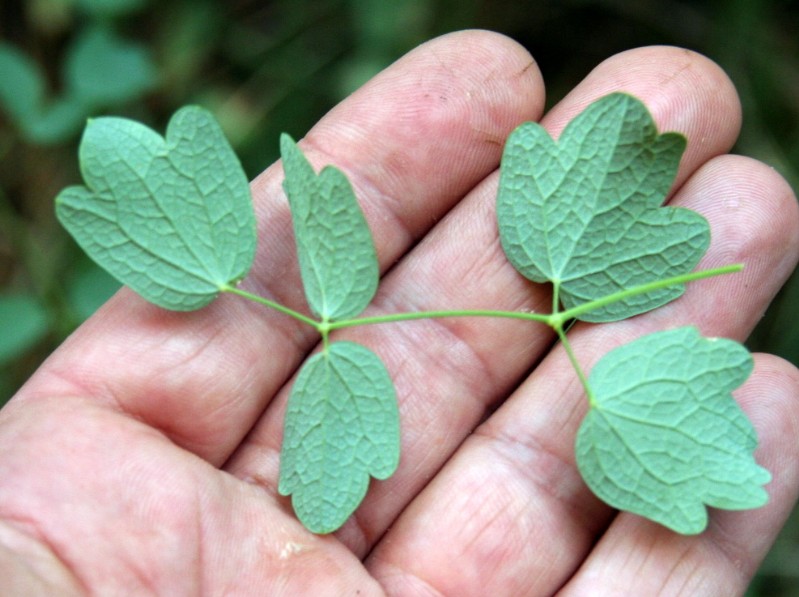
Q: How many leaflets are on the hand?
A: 5